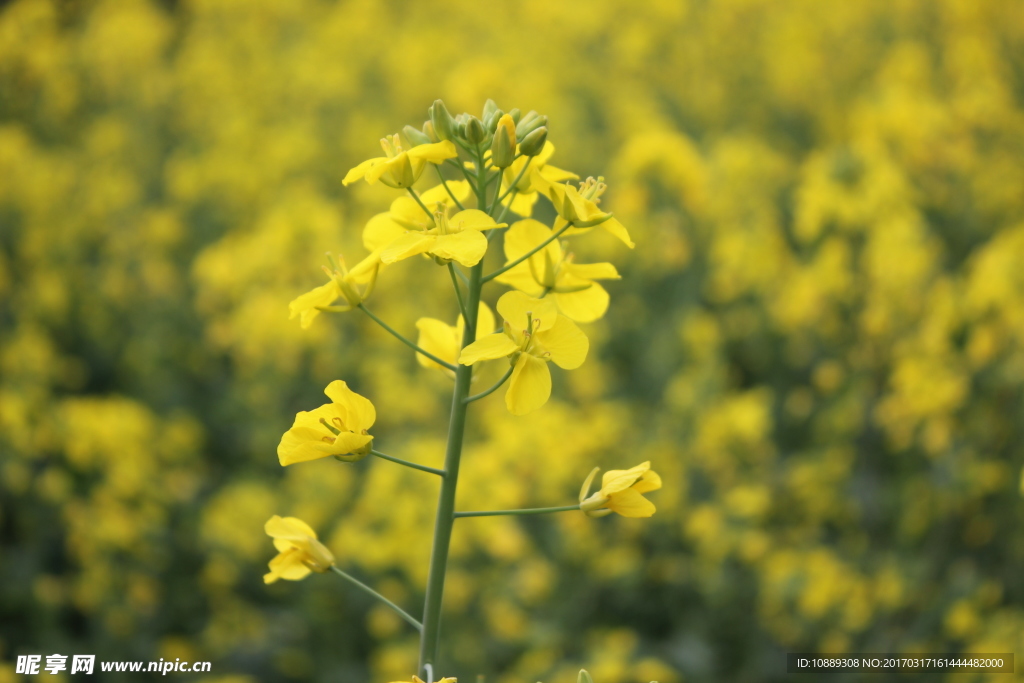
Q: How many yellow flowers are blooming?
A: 12